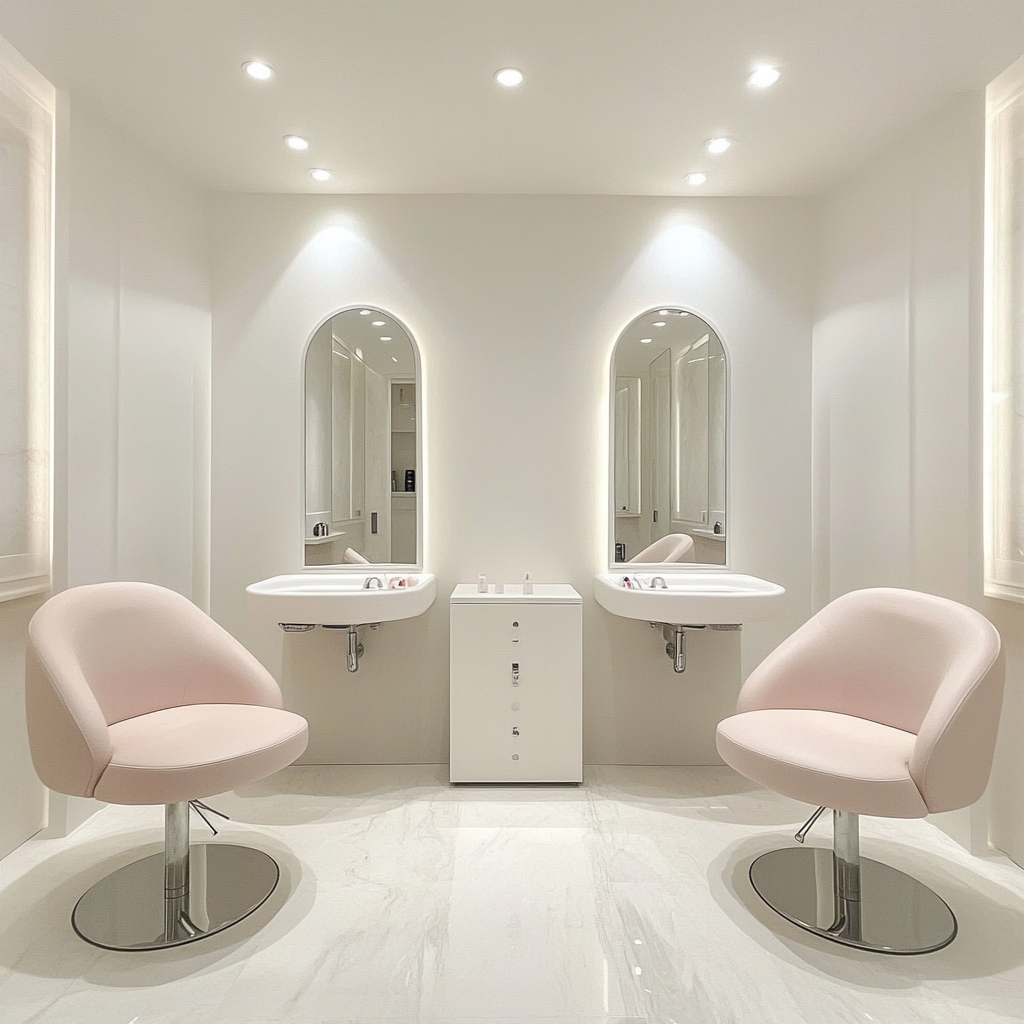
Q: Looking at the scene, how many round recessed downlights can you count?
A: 7